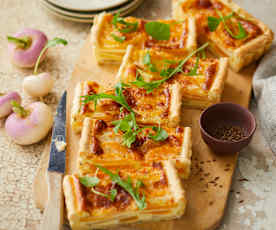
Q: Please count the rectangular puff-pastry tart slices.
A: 6